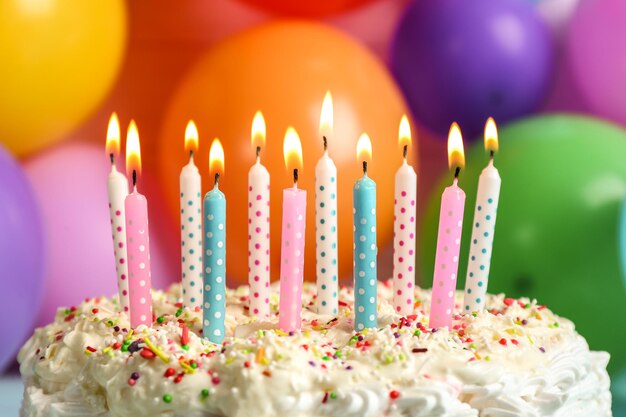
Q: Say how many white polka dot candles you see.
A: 6